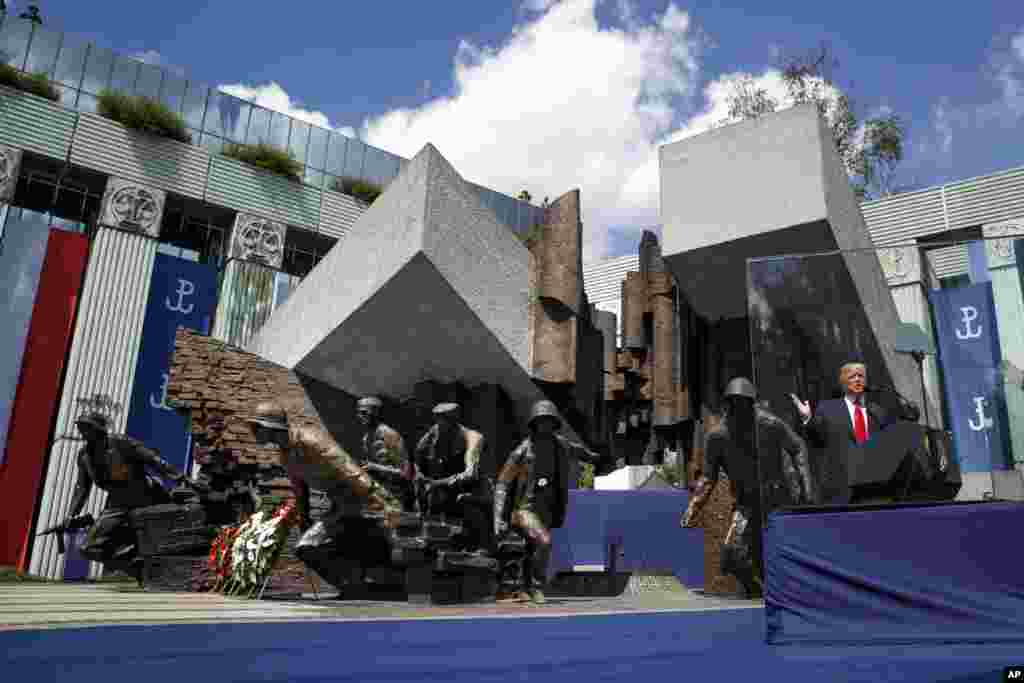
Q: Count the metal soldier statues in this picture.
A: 6